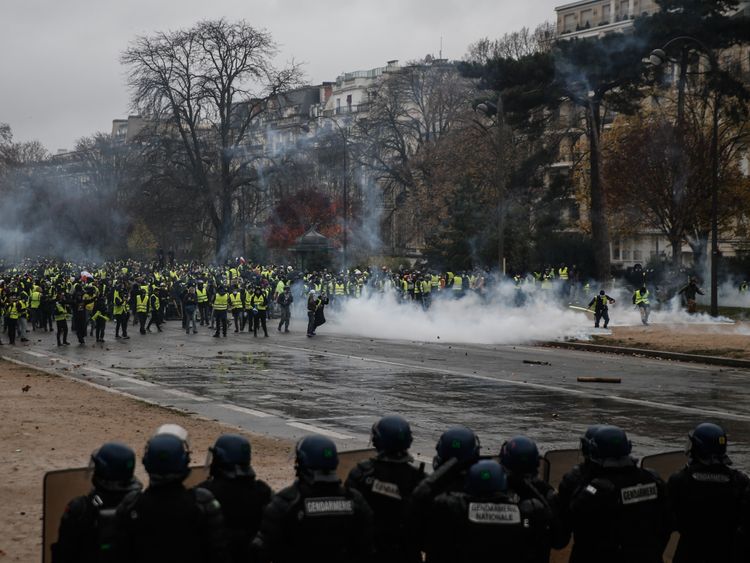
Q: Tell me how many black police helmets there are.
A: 11